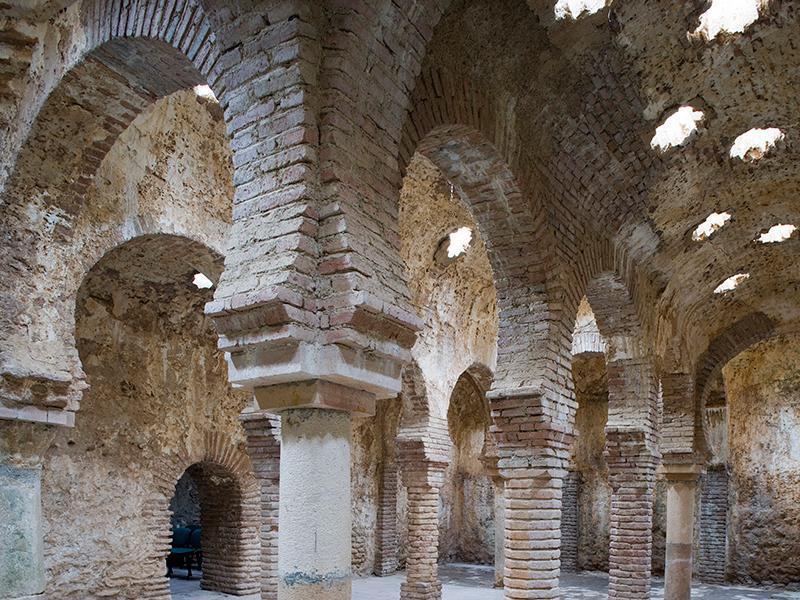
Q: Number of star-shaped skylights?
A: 10